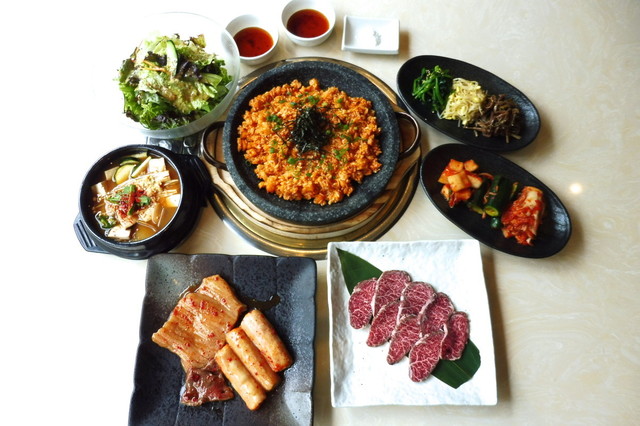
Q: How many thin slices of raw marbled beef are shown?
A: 8